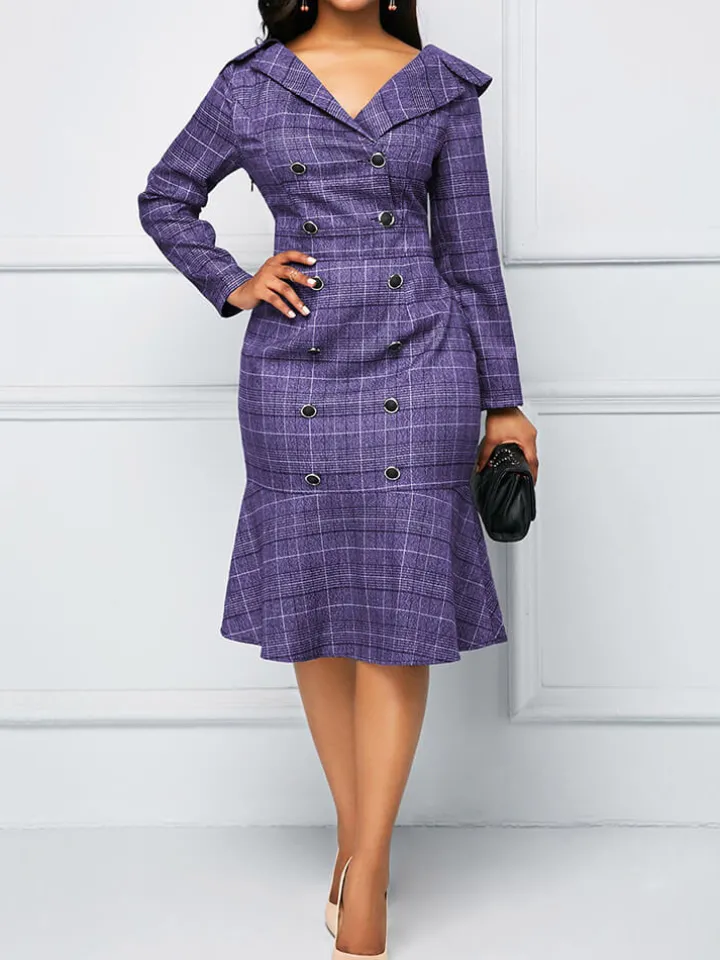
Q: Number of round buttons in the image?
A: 12